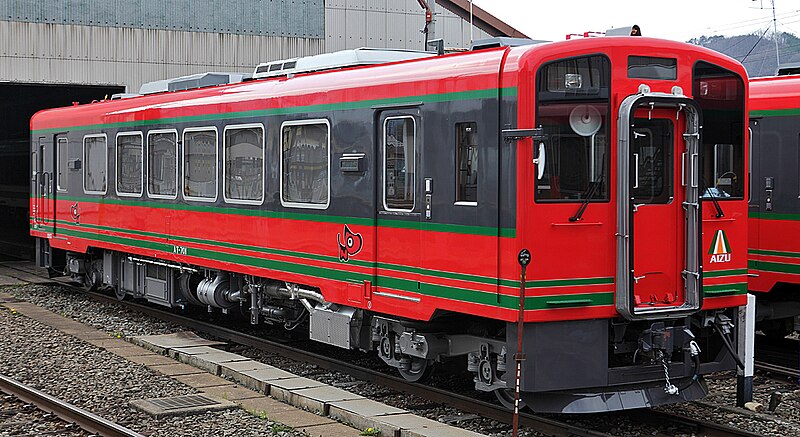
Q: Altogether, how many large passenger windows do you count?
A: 6